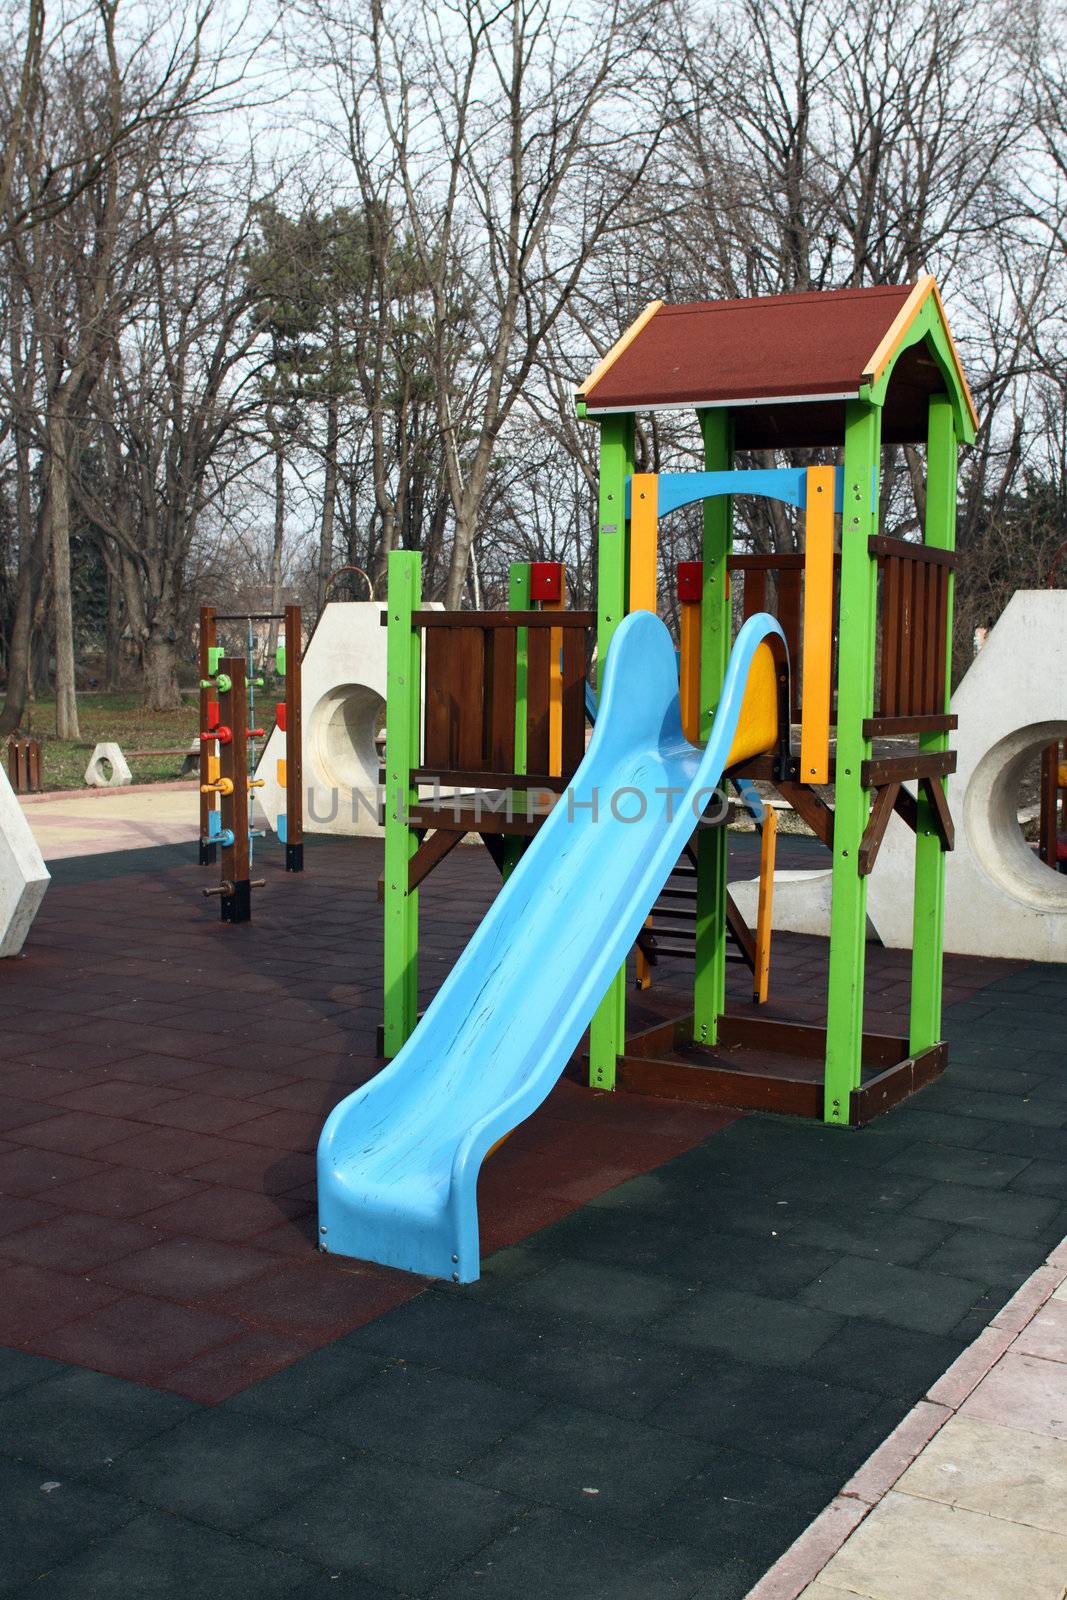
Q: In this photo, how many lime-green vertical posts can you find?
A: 6